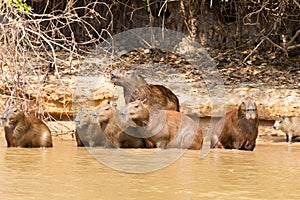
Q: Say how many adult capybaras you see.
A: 6